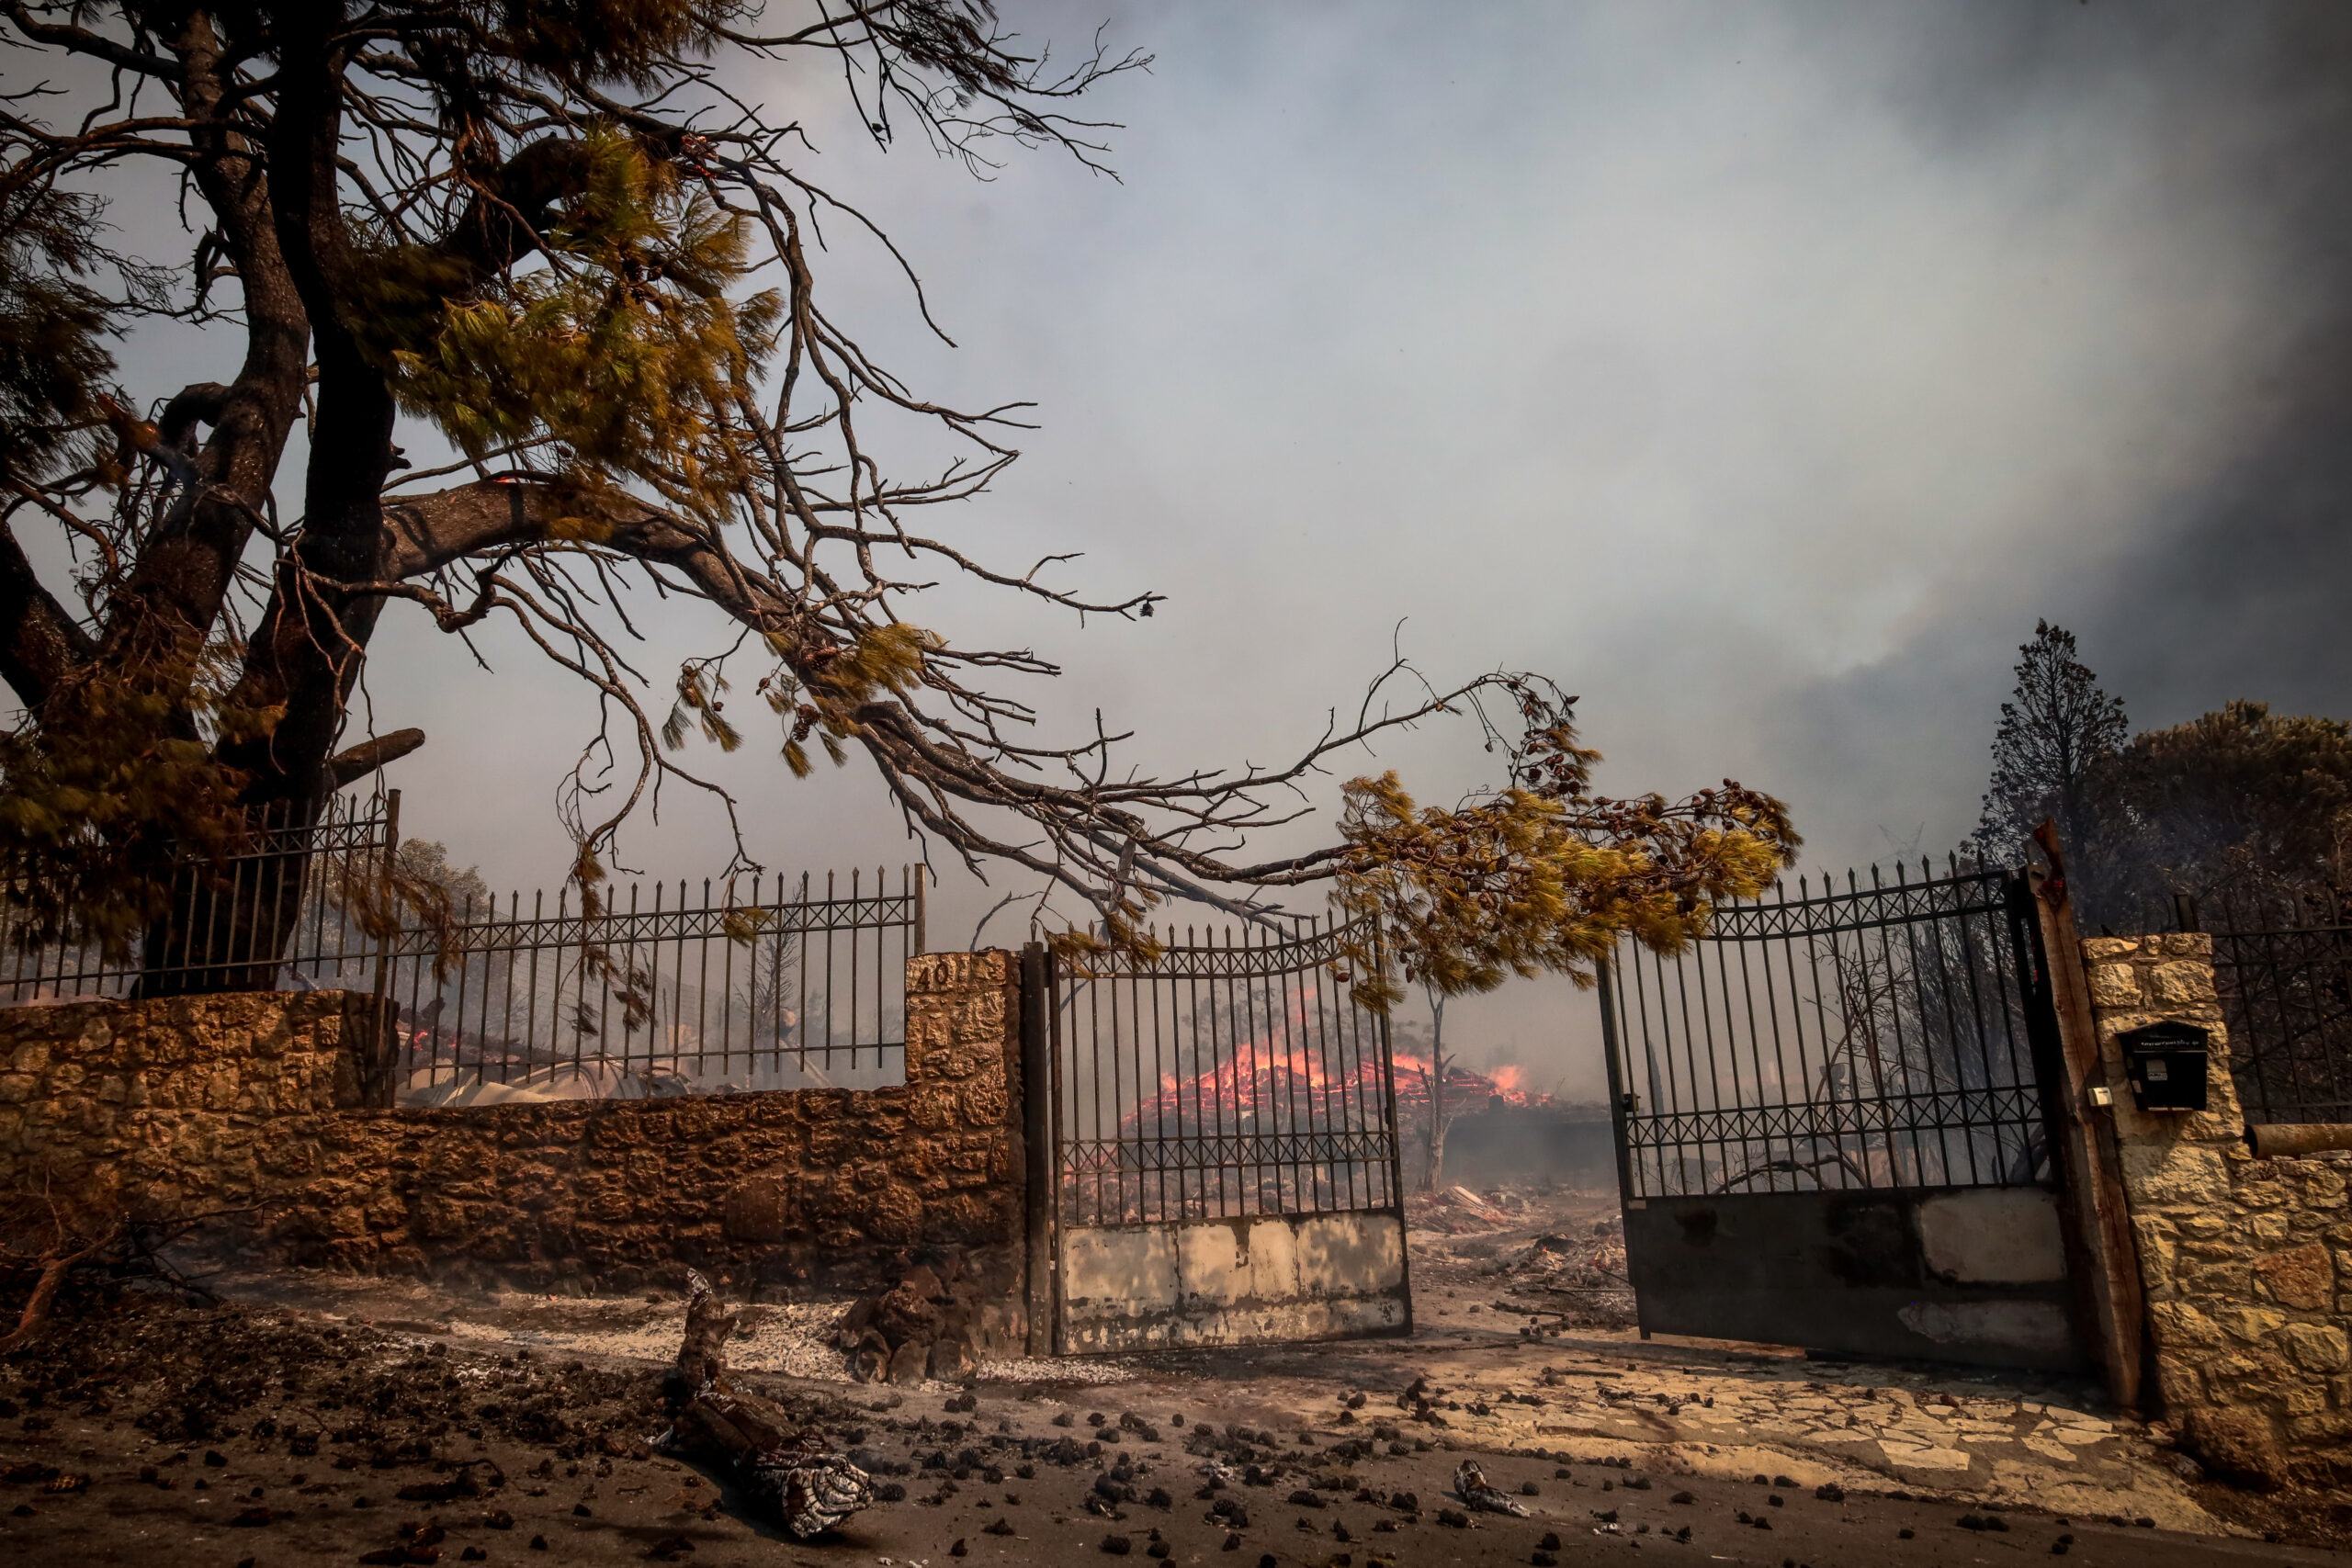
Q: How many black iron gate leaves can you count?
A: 2